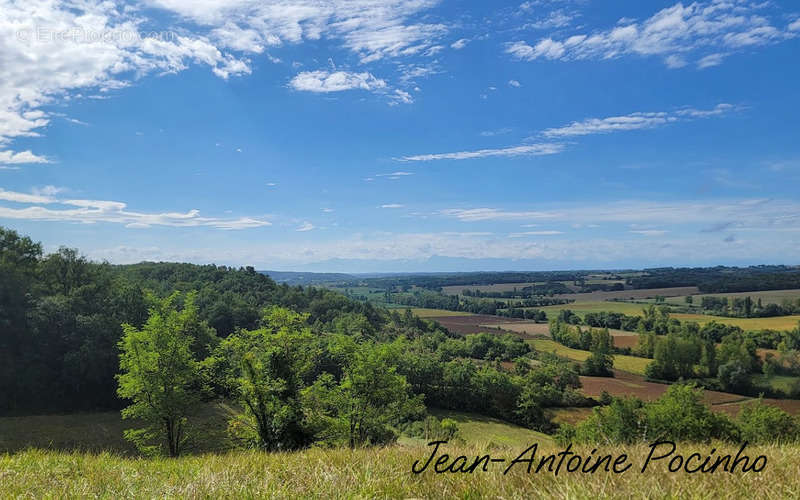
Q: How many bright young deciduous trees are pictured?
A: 3